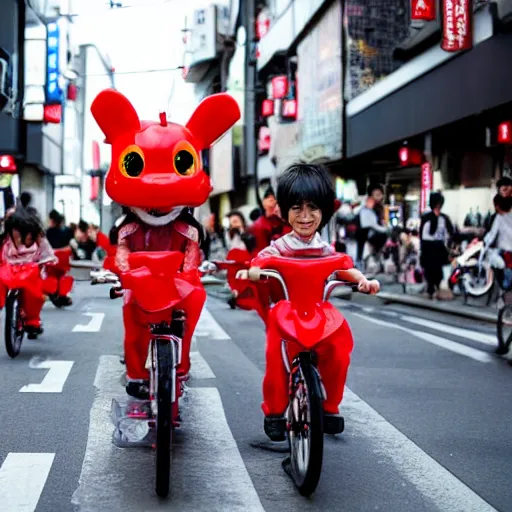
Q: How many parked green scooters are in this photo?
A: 0